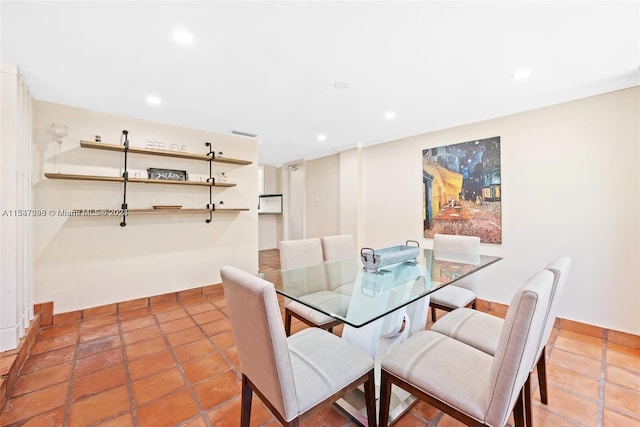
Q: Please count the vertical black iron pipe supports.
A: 2